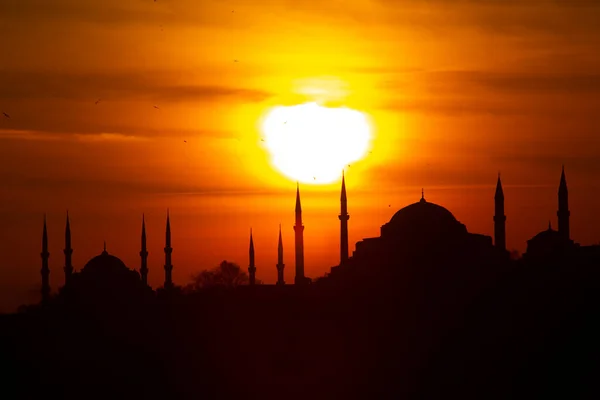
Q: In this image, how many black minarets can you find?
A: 10